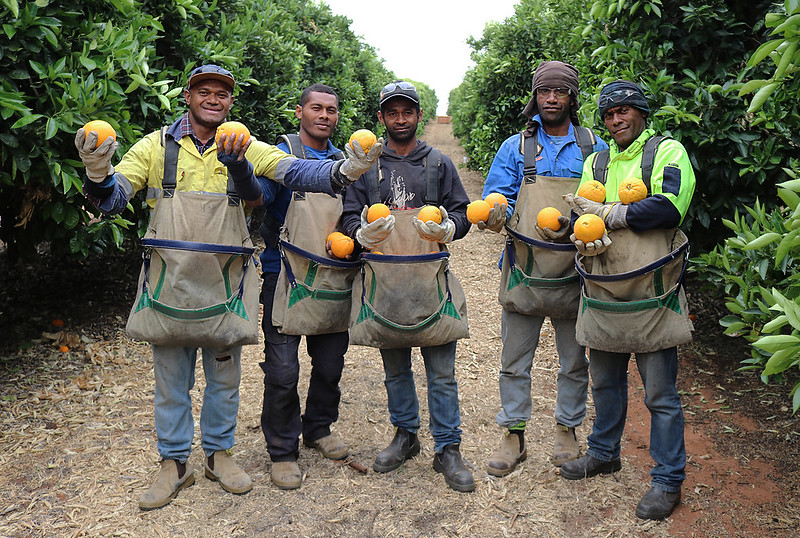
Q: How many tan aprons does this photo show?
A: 5